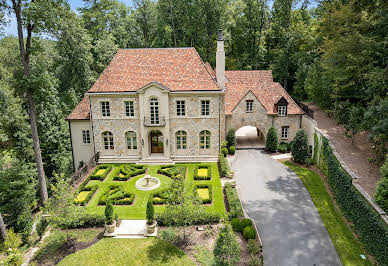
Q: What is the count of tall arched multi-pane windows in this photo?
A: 5